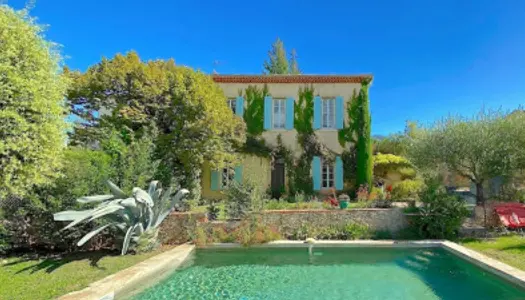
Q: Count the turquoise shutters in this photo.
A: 9